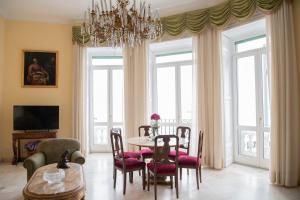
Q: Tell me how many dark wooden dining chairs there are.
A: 6